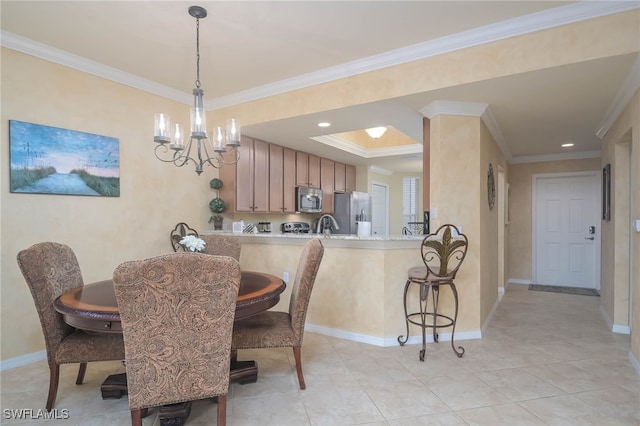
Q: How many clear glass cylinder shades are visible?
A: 5